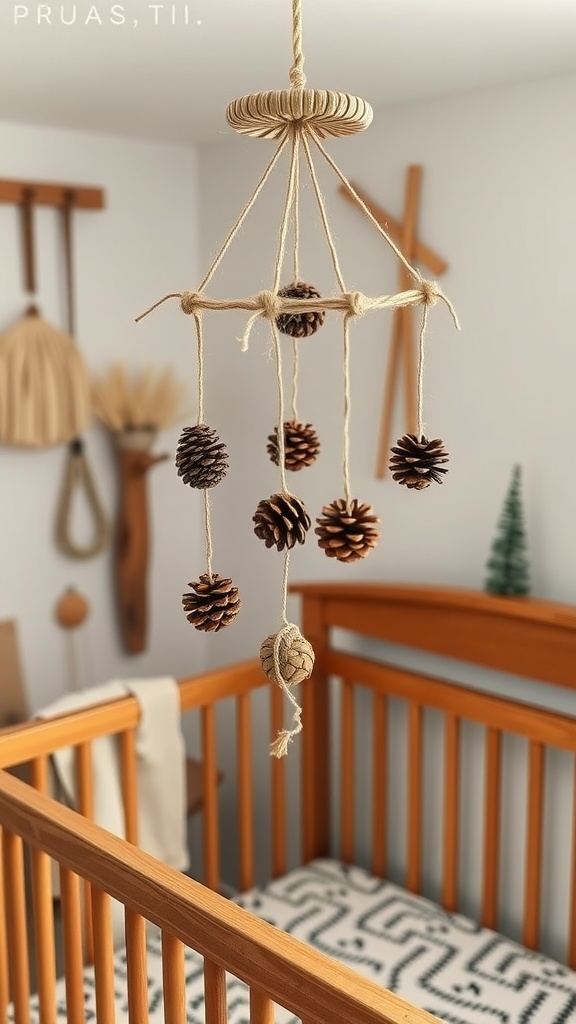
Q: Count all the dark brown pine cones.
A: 7